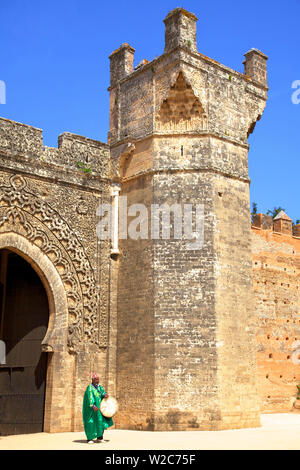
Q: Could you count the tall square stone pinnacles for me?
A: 3